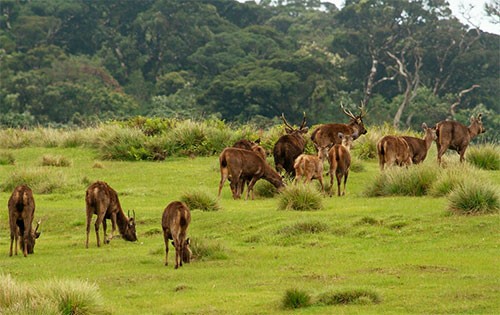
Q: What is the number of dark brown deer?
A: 11